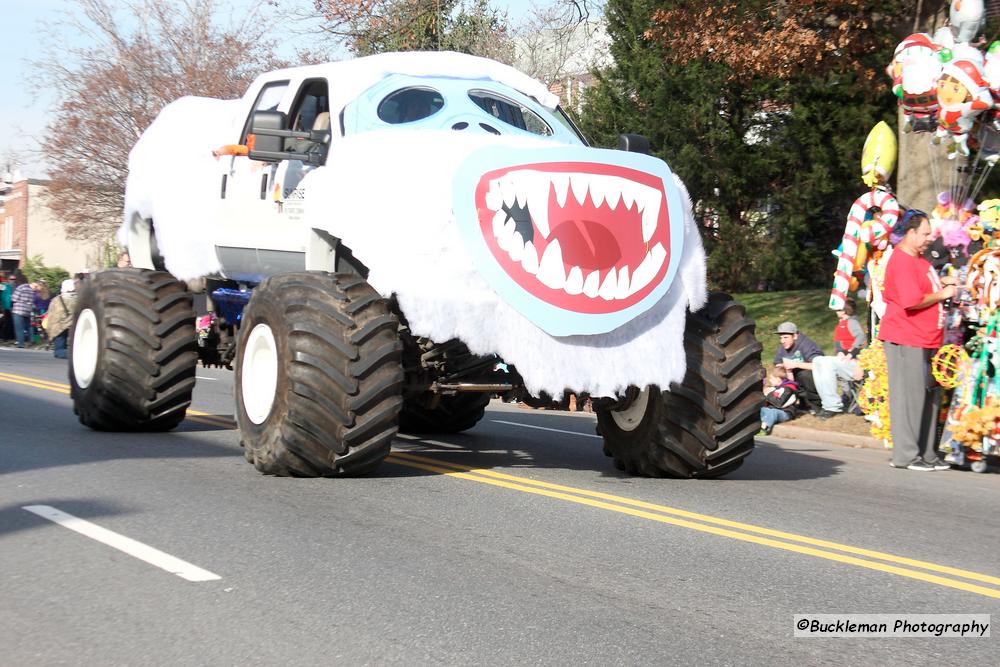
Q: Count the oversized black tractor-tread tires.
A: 4